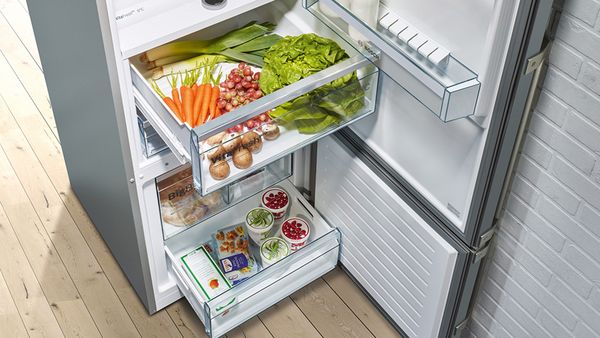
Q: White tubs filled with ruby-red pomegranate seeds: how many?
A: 2